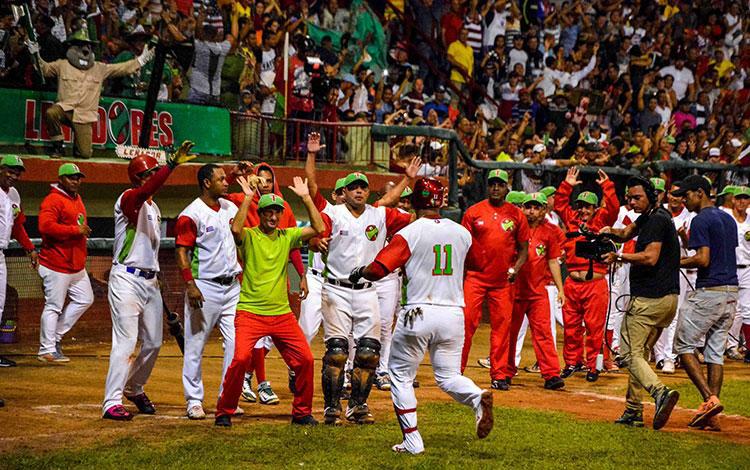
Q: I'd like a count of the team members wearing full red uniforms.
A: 3